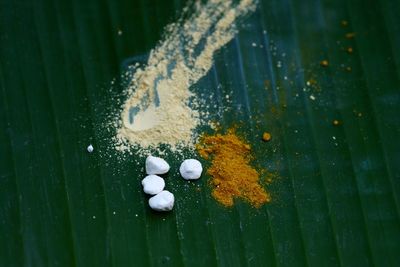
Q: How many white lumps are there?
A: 4